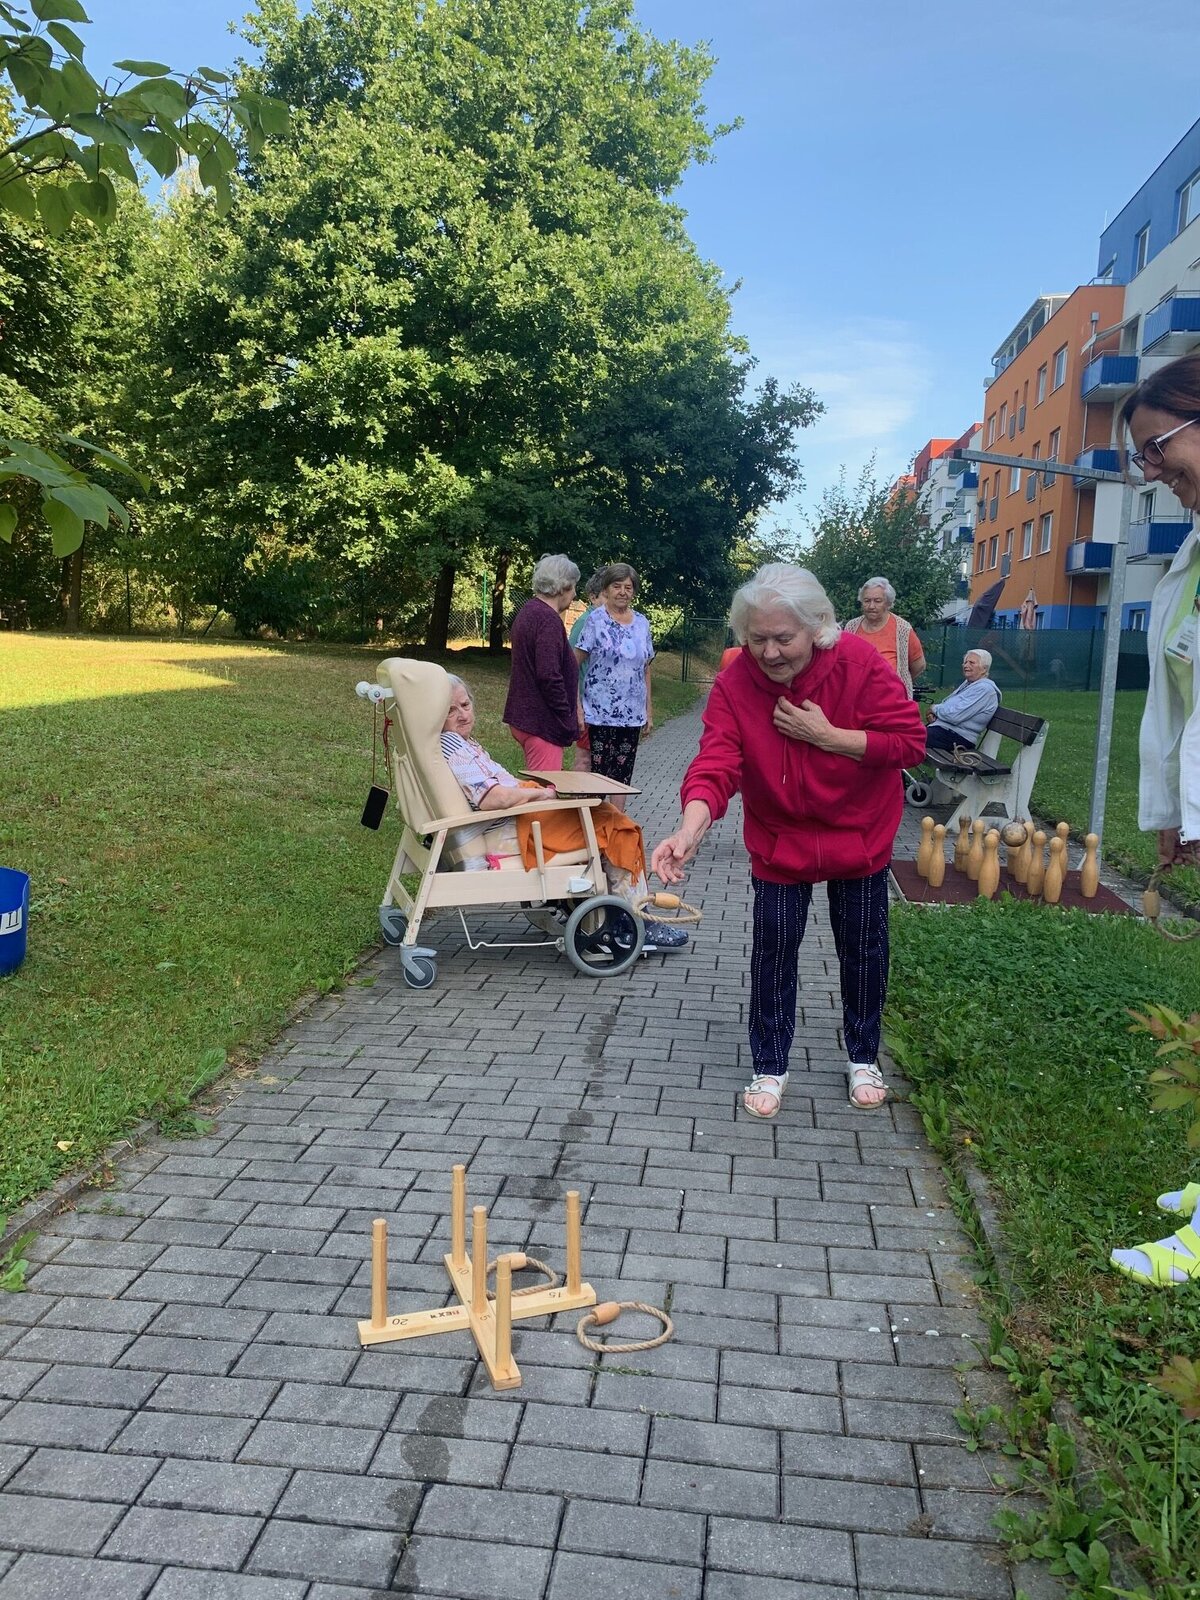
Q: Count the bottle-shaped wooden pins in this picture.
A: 12